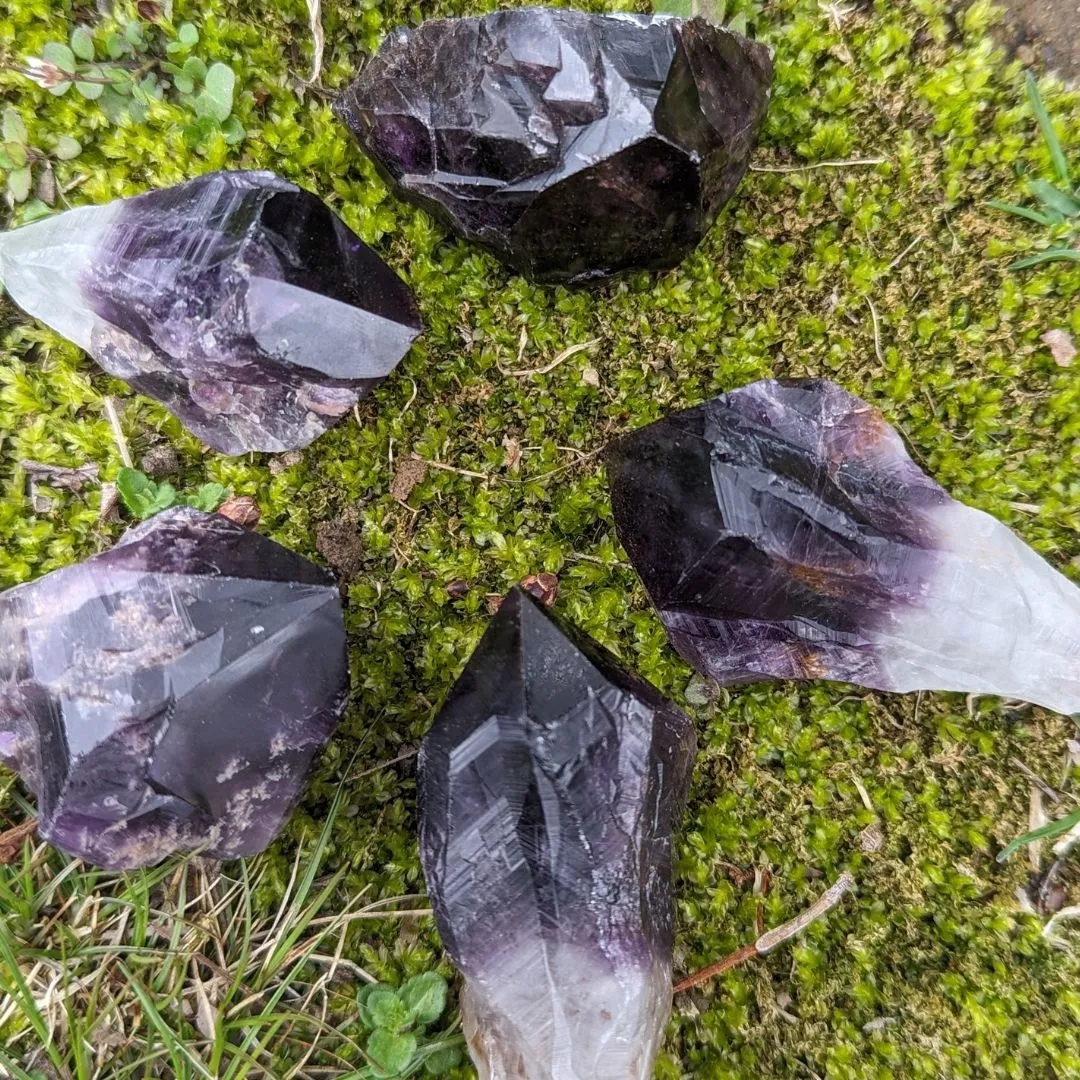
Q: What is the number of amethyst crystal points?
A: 5